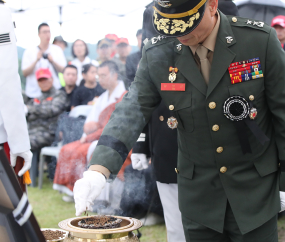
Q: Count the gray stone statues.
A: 0